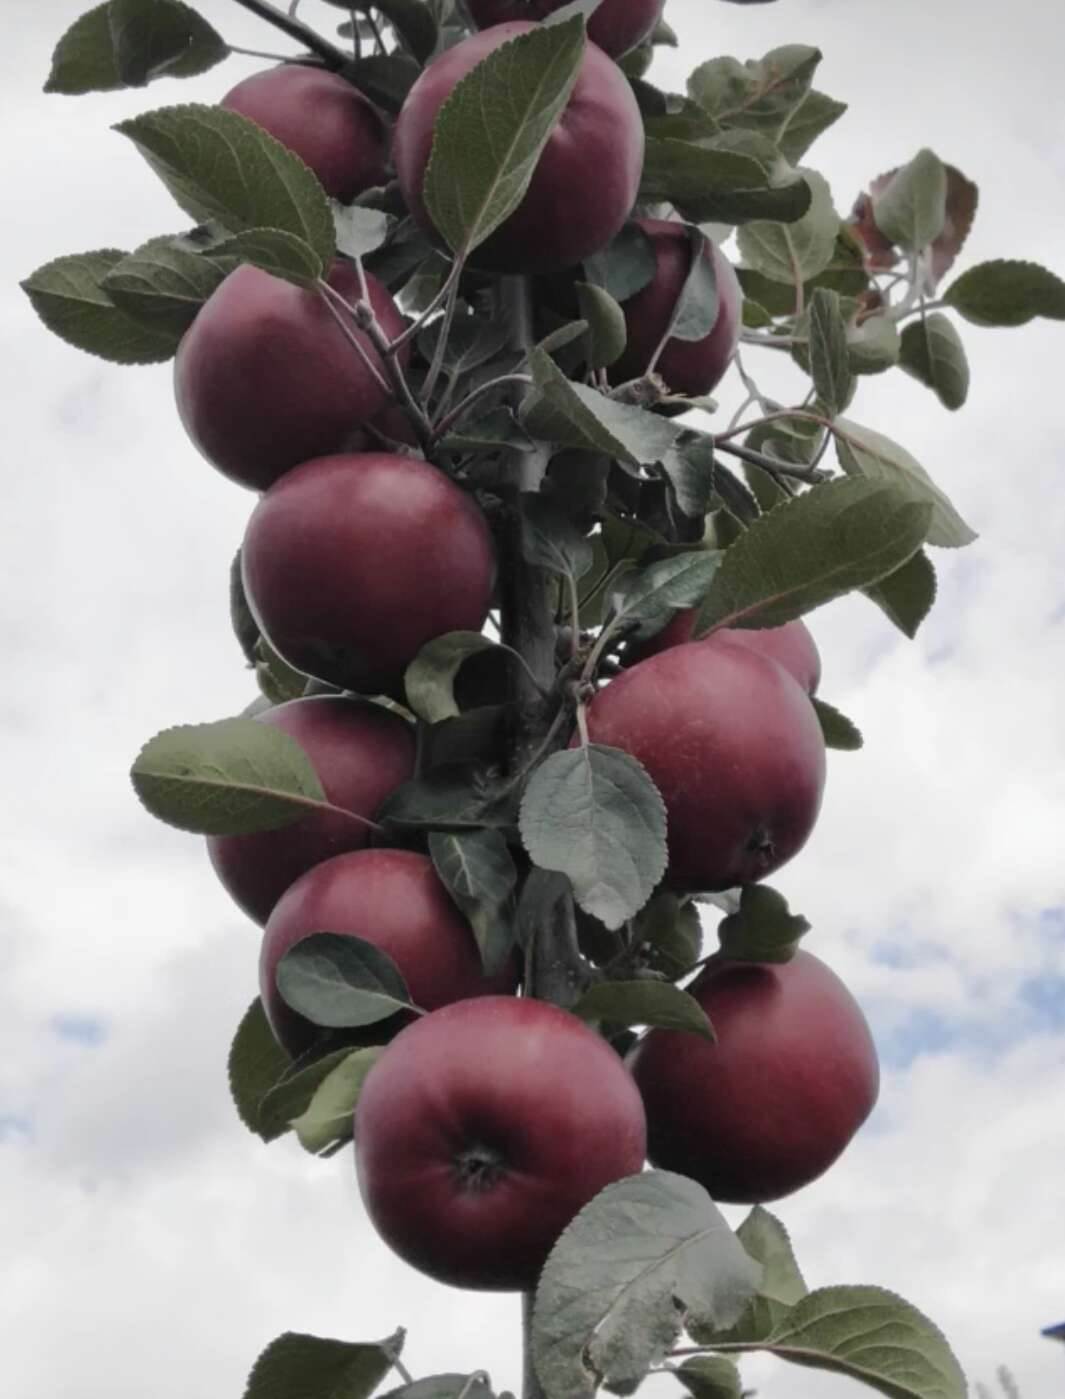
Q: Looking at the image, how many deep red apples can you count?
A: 12